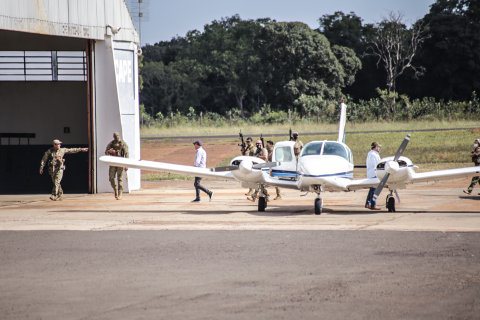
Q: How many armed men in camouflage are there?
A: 7